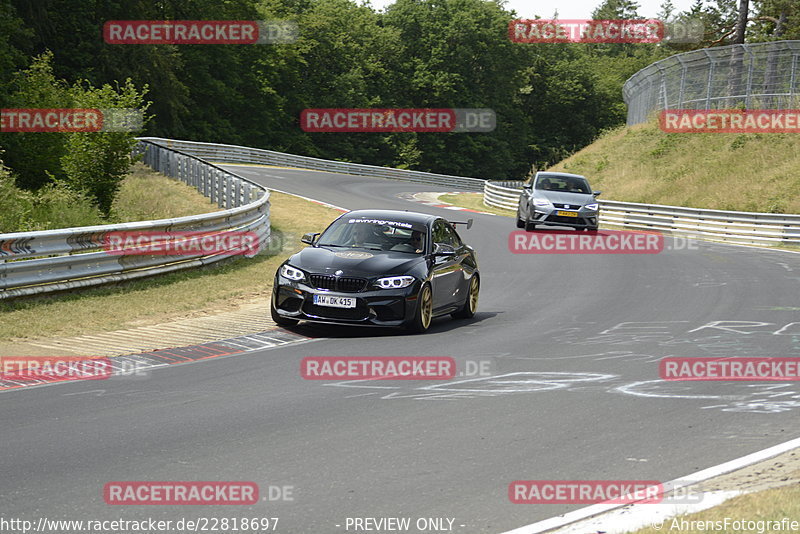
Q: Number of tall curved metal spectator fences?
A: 1